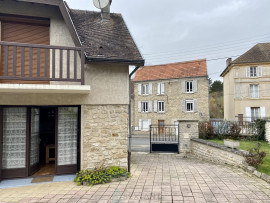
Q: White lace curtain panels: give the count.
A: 3